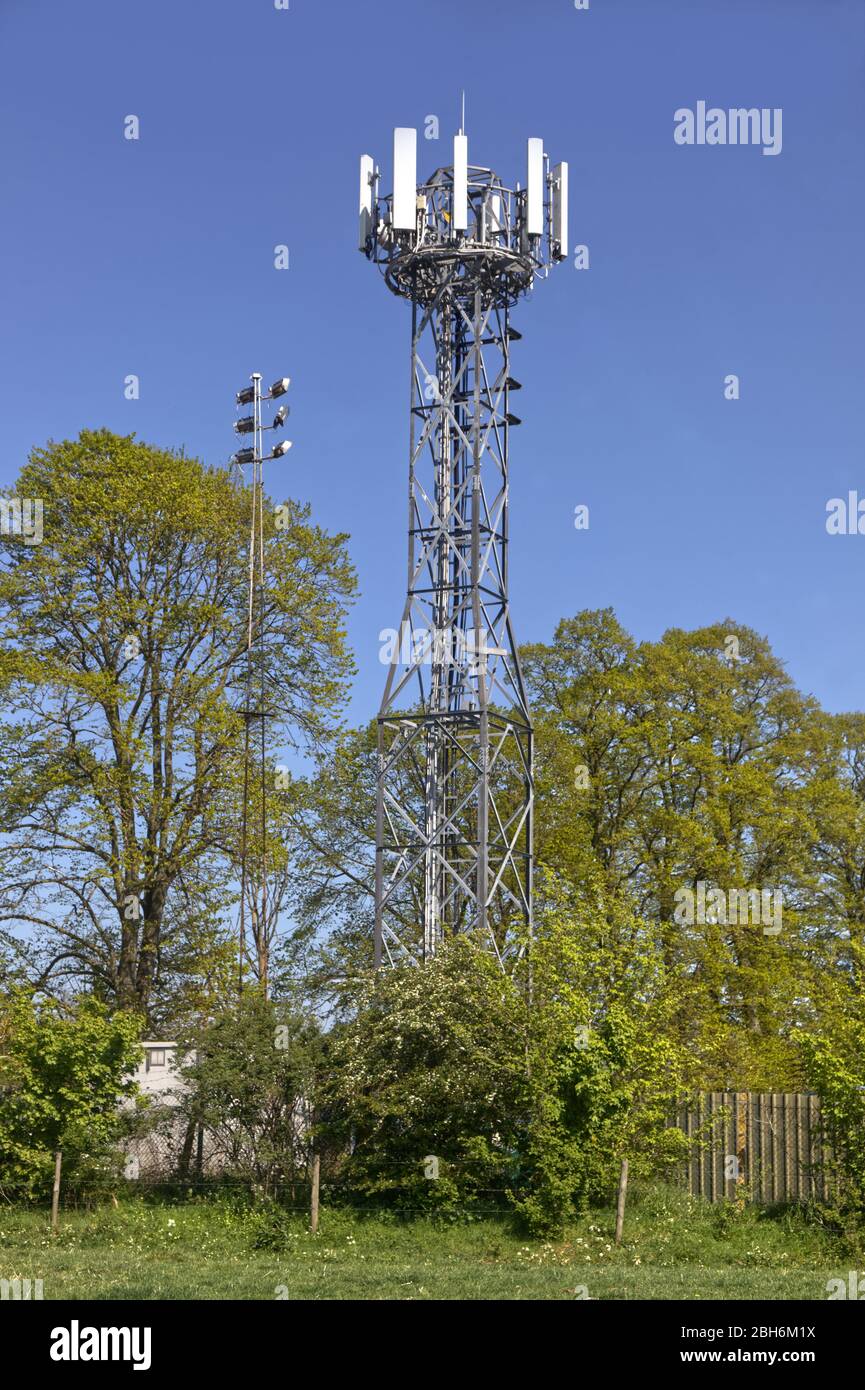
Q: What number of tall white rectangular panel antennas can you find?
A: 5